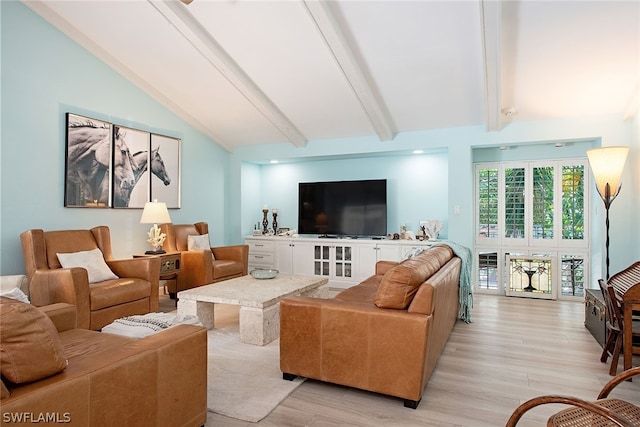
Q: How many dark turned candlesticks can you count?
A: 2